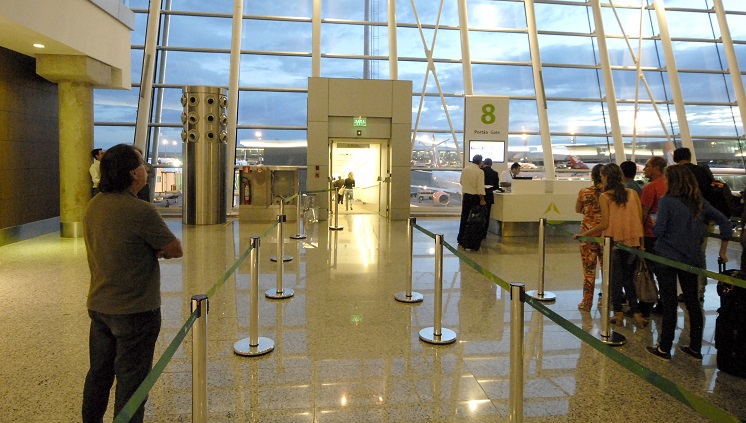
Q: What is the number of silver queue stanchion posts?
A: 11